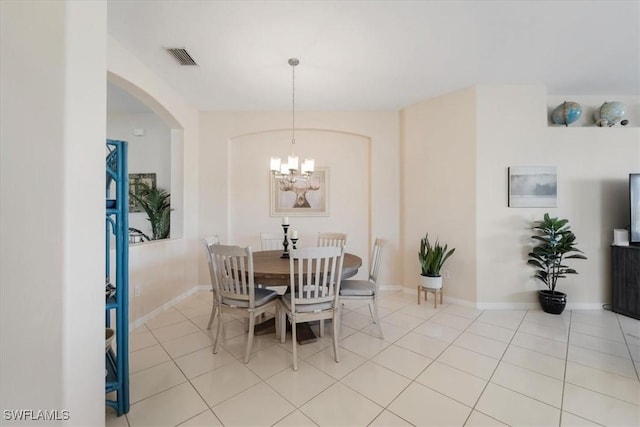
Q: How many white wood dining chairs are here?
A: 6